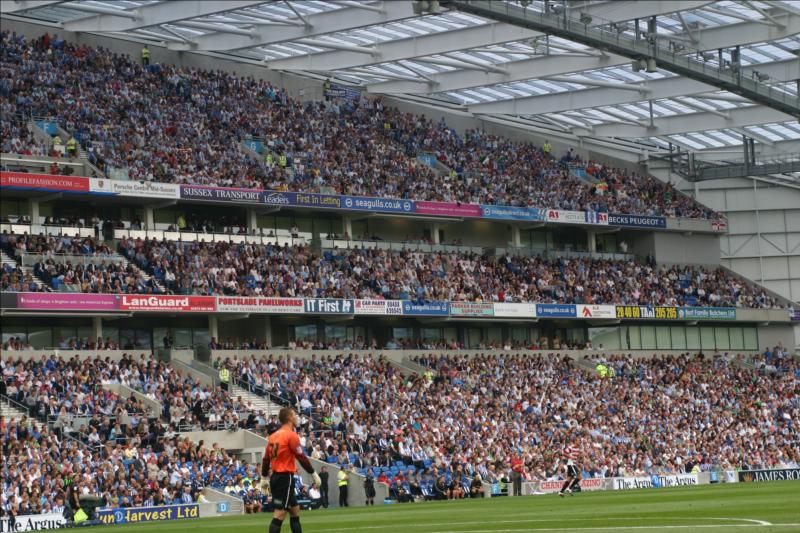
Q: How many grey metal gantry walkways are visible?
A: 2